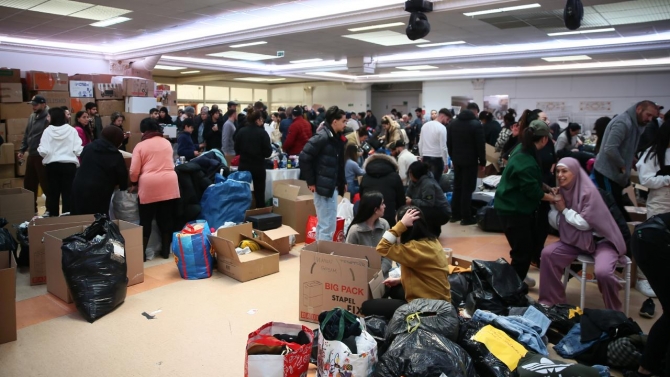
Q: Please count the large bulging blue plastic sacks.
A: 1